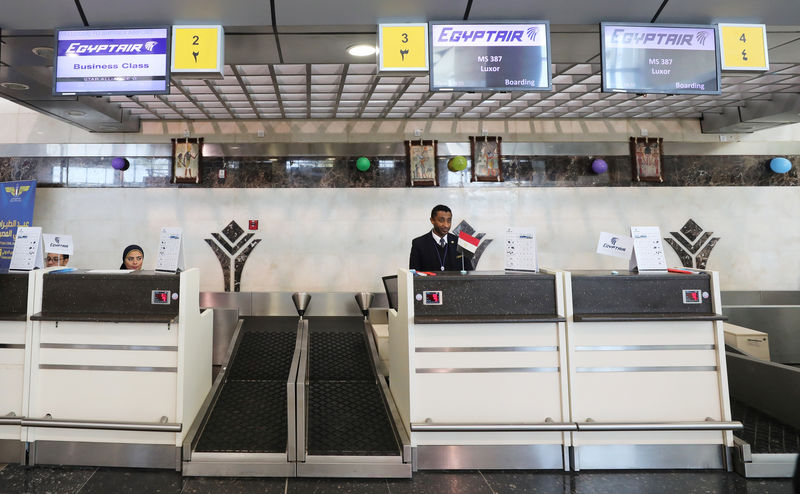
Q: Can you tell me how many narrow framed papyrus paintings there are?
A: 4